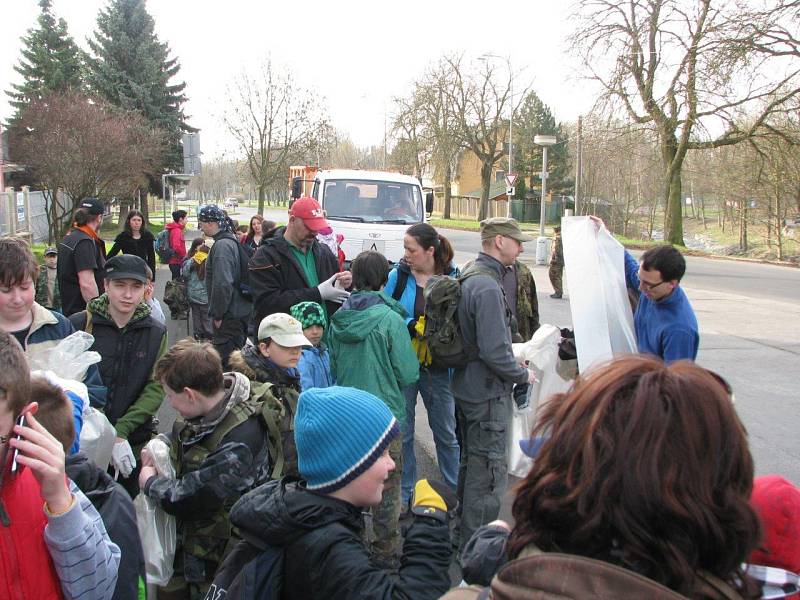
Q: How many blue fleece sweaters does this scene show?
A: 1